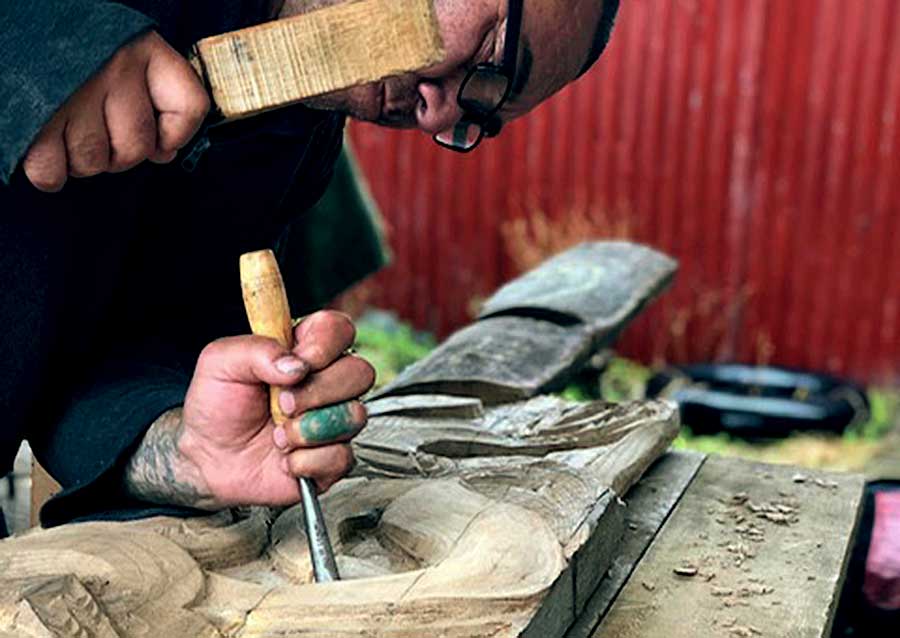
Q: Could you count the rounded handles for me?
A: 1